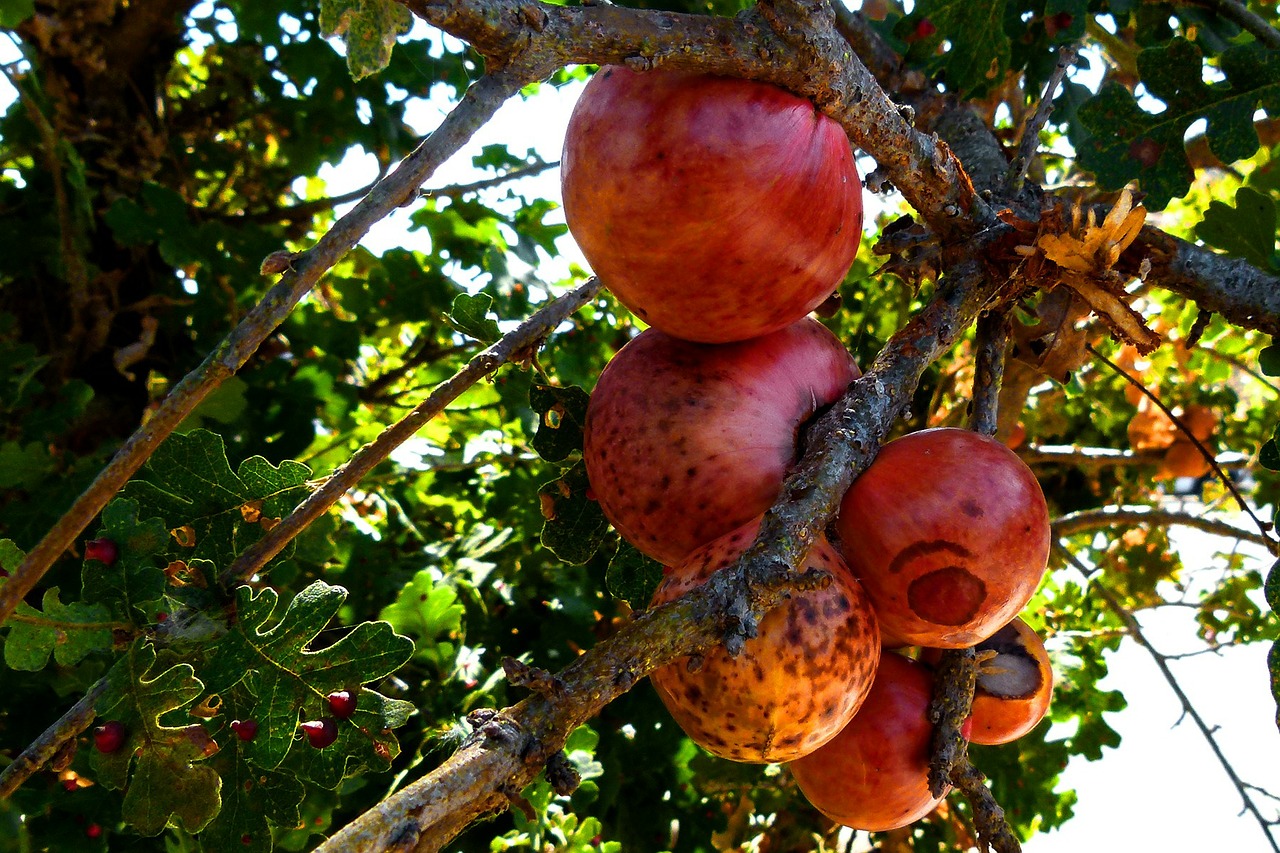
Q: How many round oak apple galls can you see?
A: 6